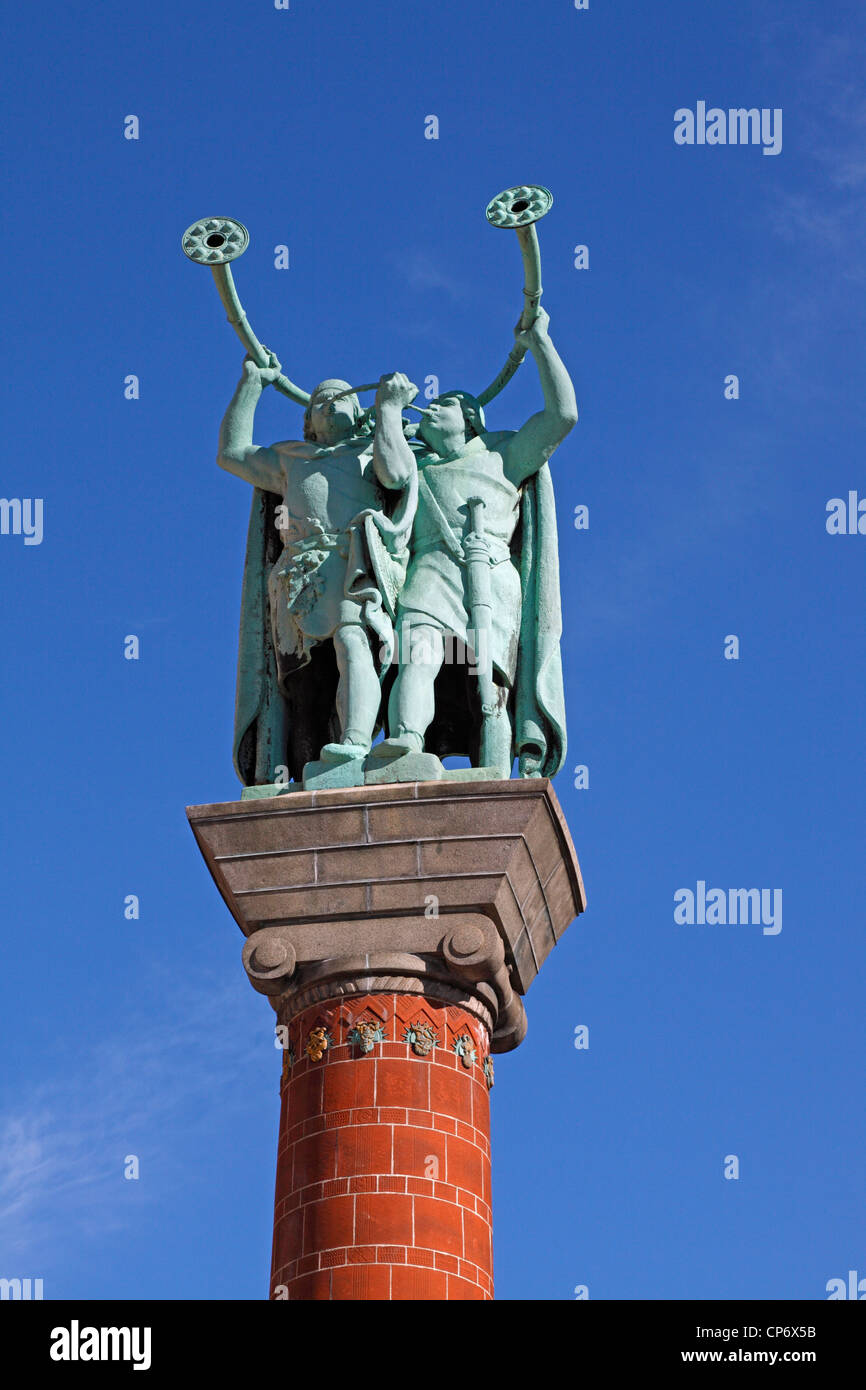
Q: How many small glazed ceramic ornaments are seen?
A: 6